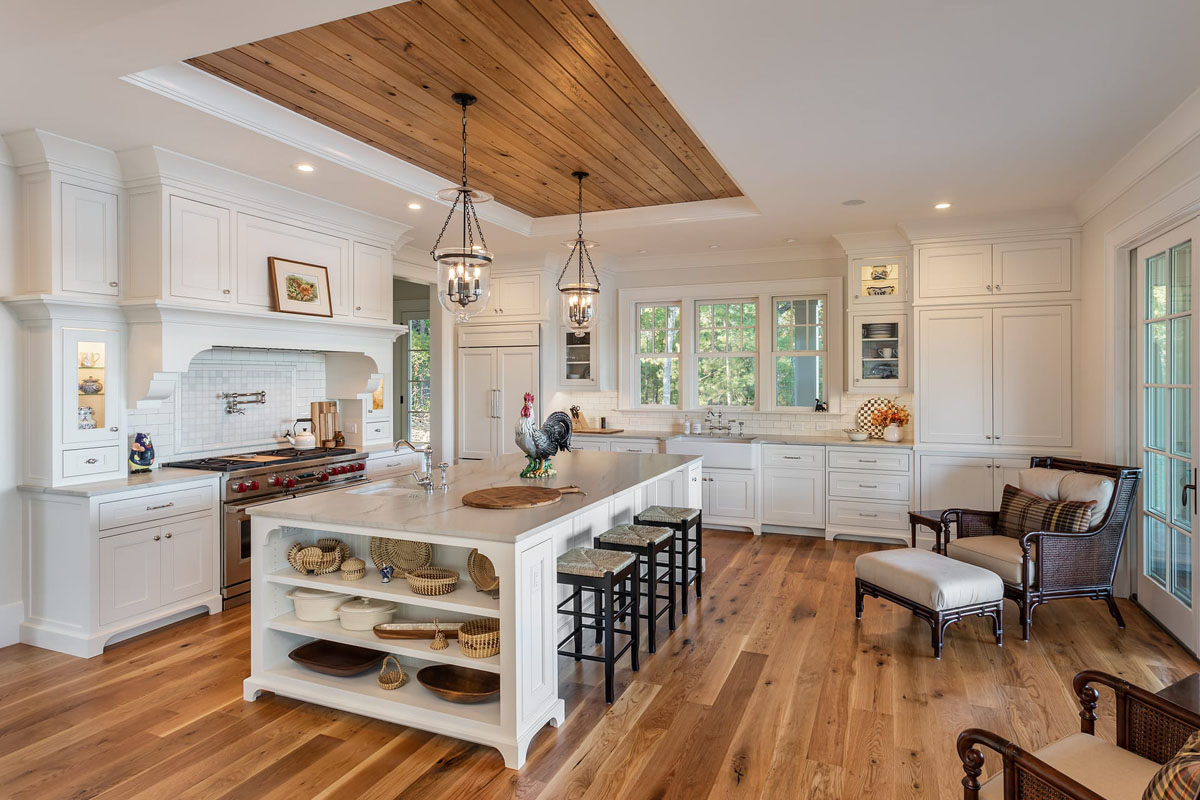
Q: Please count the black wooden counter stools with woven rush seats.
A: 3